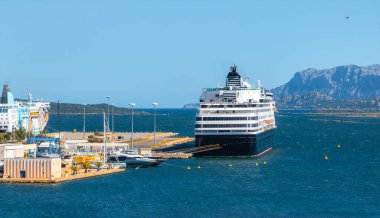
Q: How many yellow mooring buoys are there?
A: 7